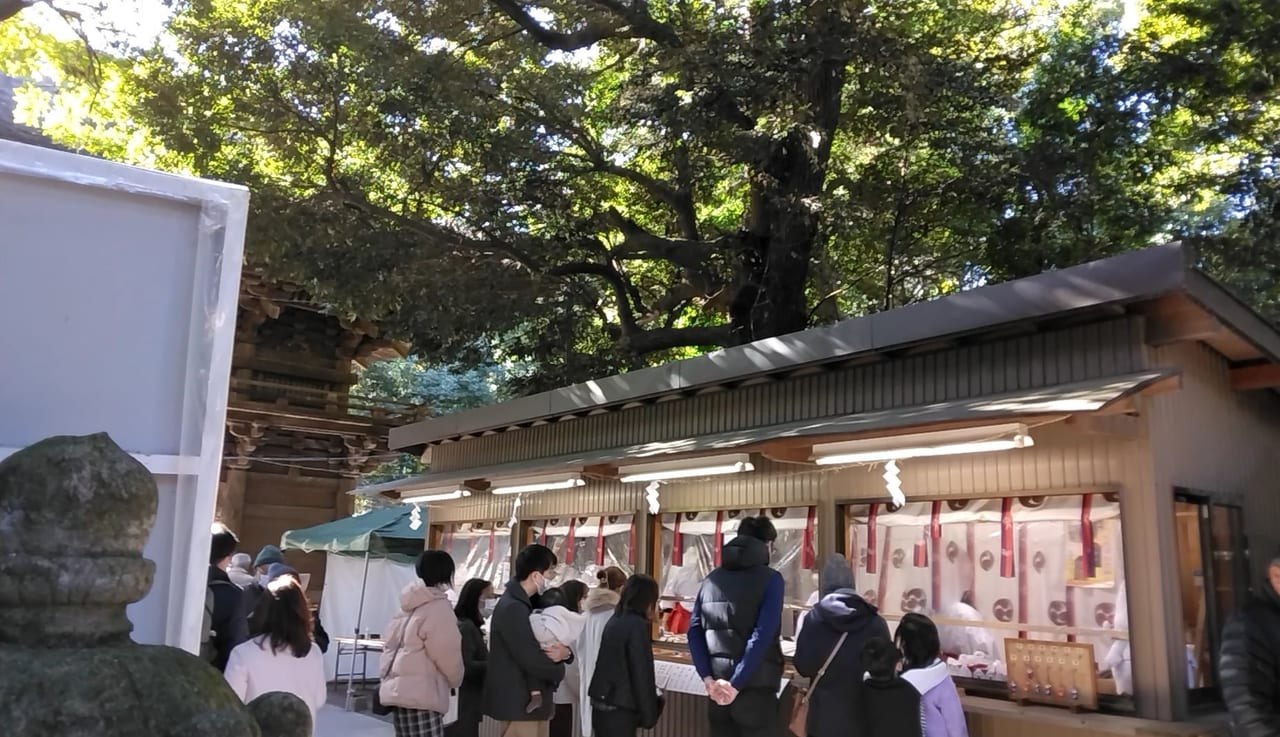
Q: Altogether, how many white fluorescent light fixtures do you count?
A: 4